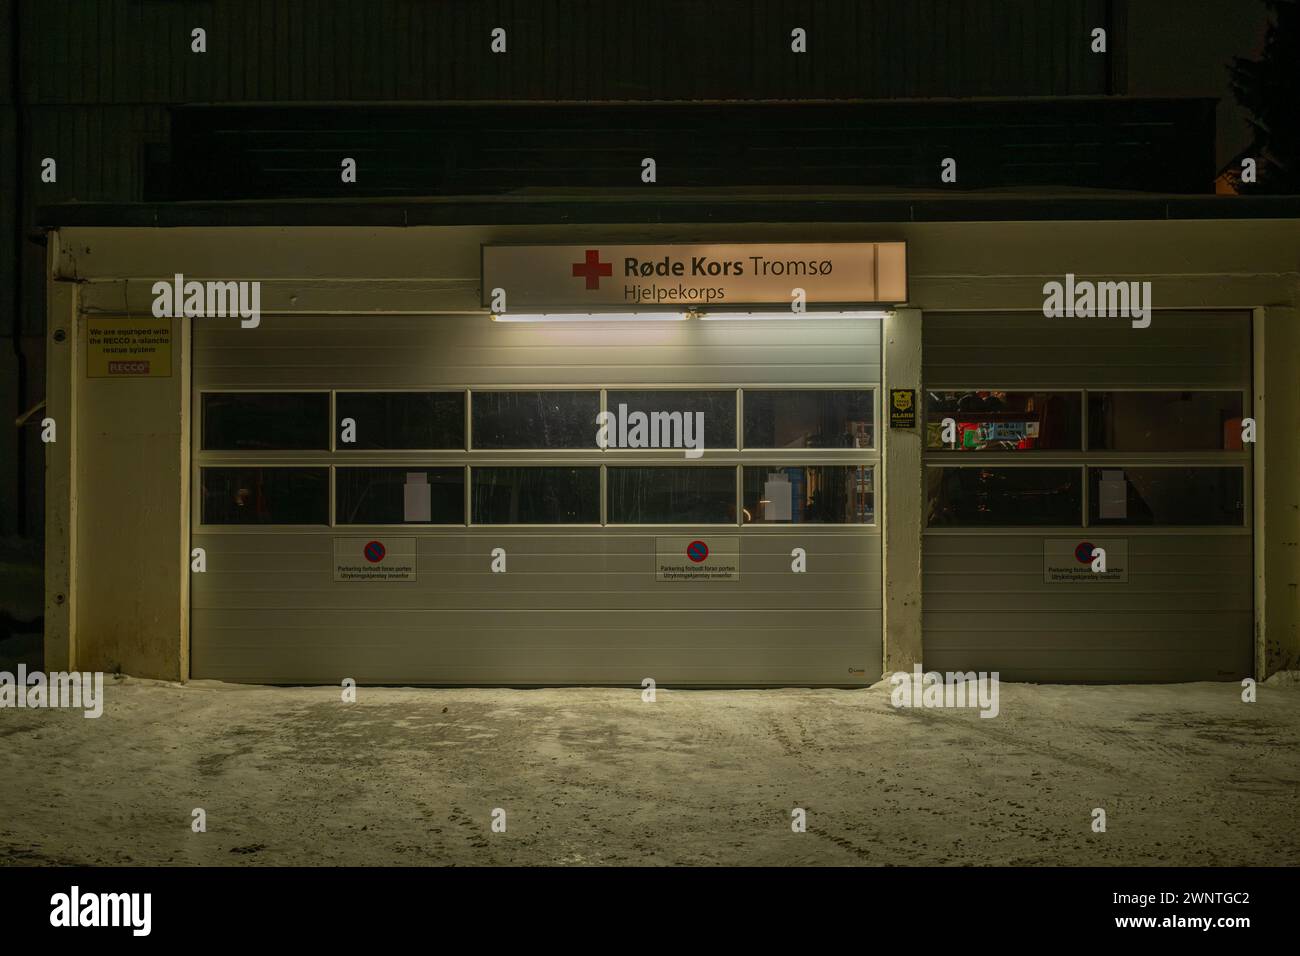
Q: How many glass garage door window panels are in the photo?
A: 14